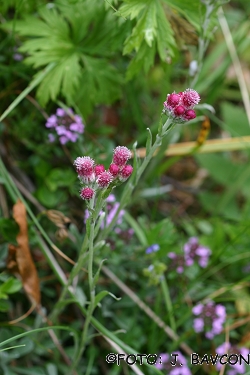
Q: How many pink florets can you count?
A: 11